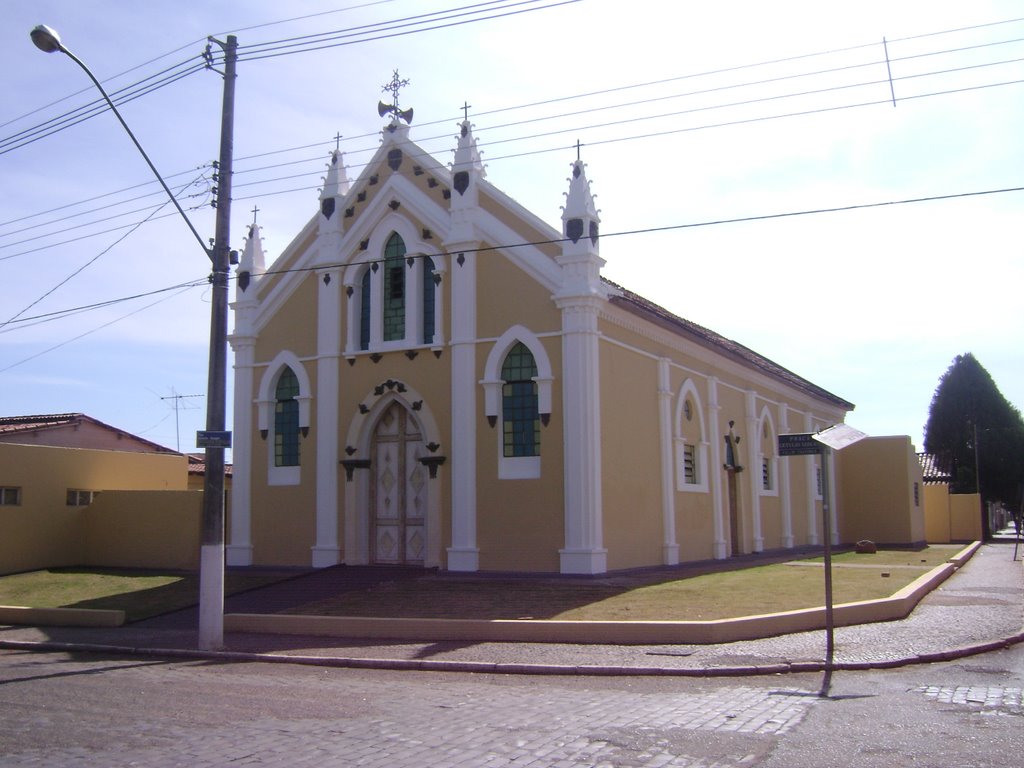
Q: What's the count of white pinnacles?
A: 4